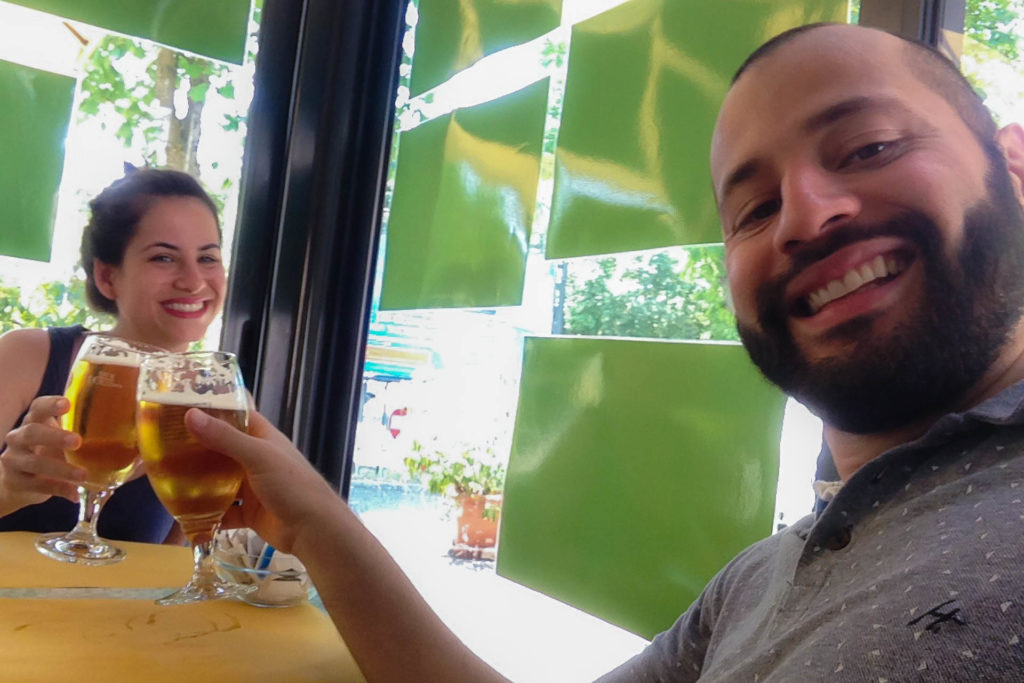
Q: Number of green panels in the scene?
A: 6